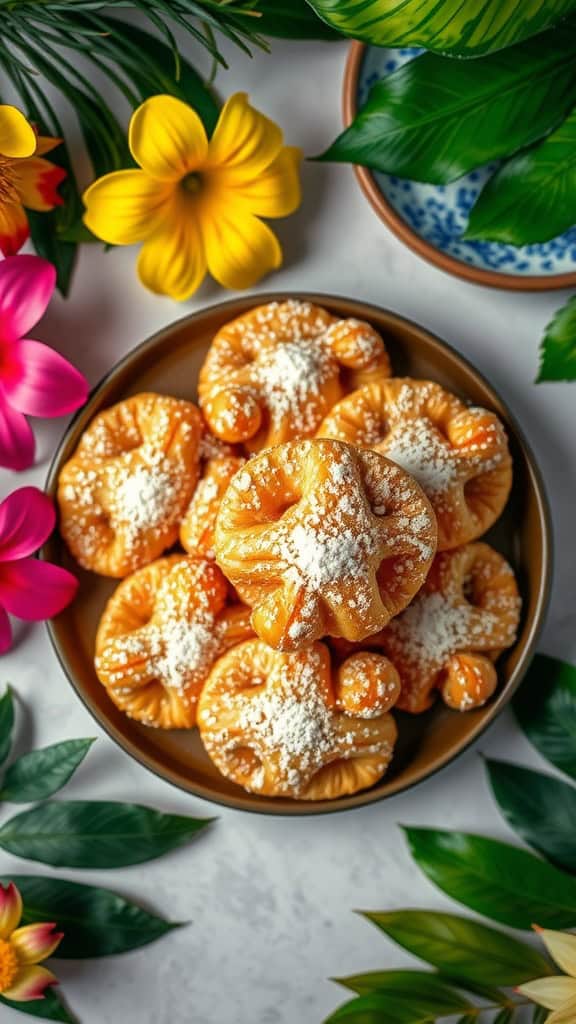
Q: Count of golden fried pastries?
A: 7